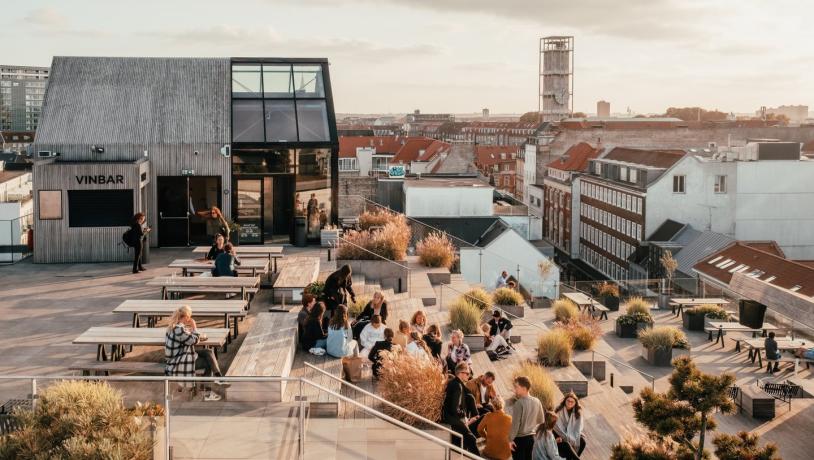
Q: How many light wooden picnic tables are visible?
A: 9